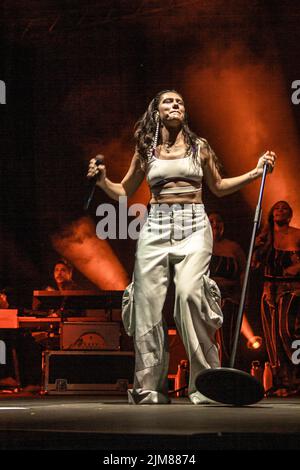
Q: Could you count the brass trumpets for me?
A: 0